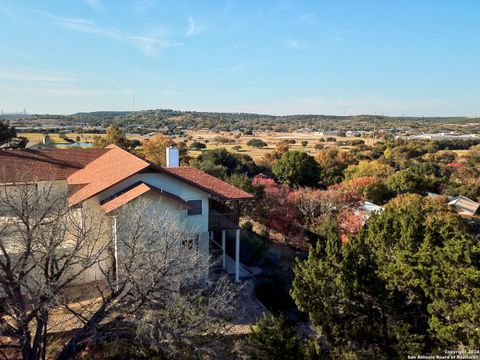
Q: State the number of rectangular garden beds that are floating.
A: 0